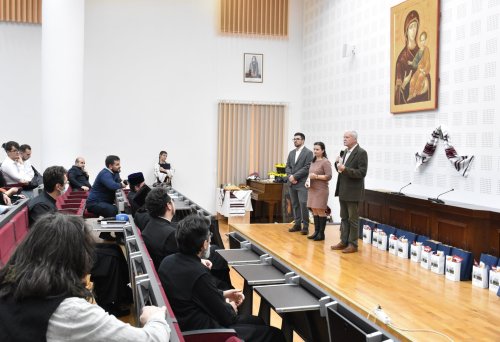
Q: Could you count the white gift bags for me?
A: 11